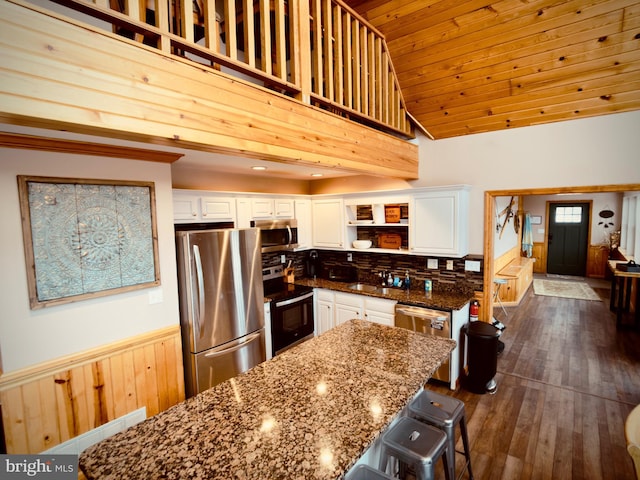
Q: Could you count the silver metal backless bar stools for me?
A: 3